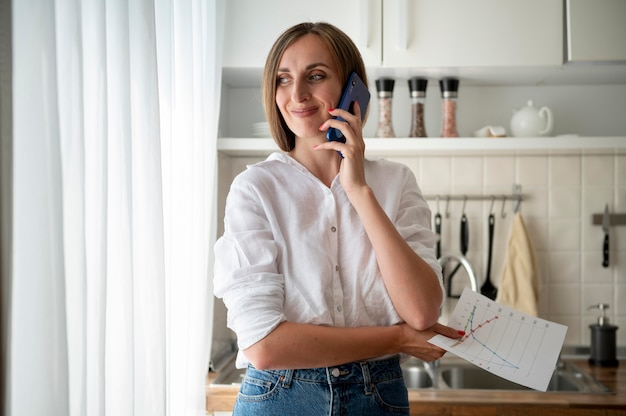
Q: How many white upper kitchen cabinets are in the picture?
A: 3